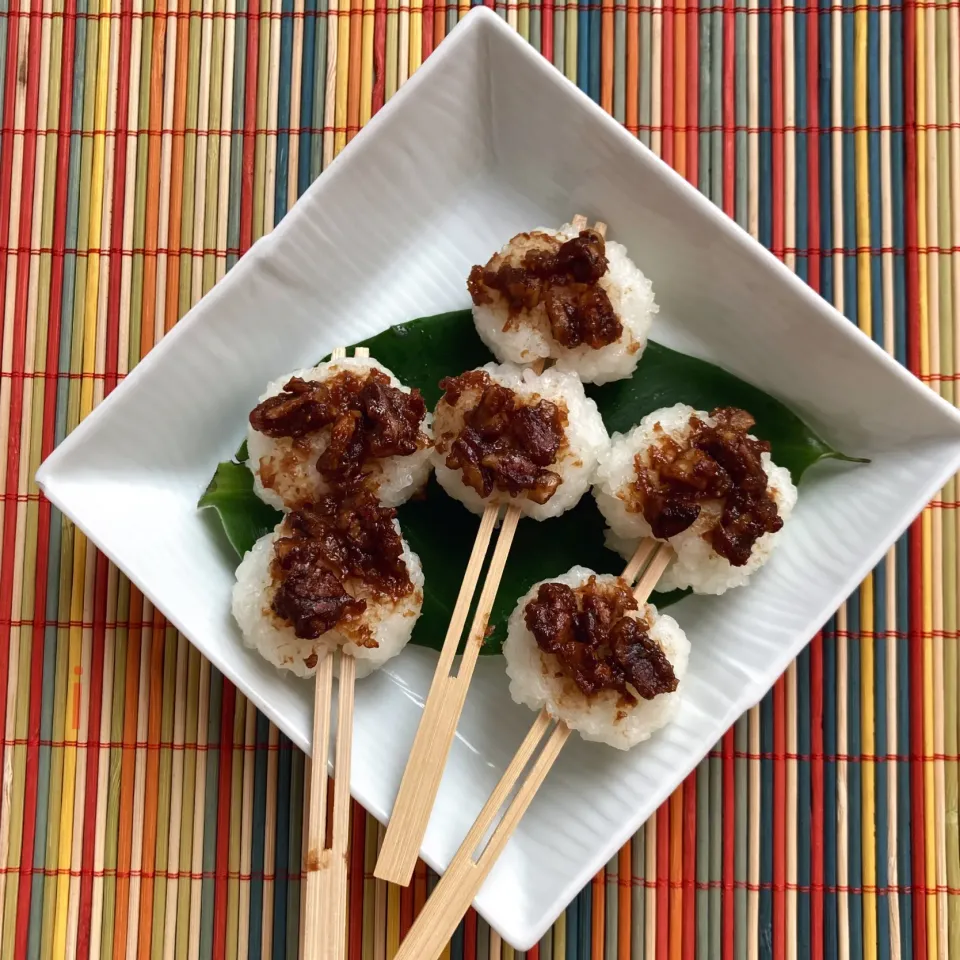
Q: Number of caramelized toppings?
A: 6